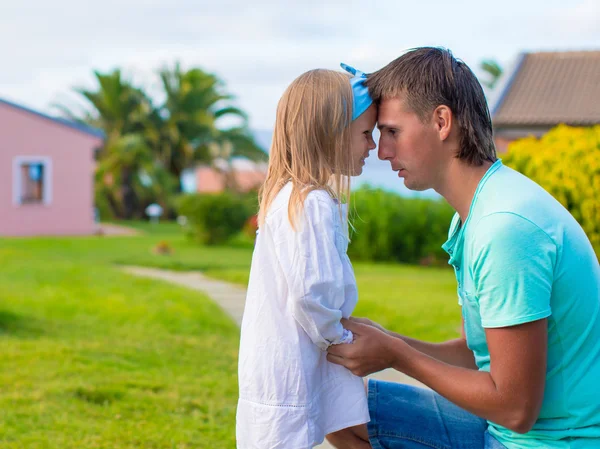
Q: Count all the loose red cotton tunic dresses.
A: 0